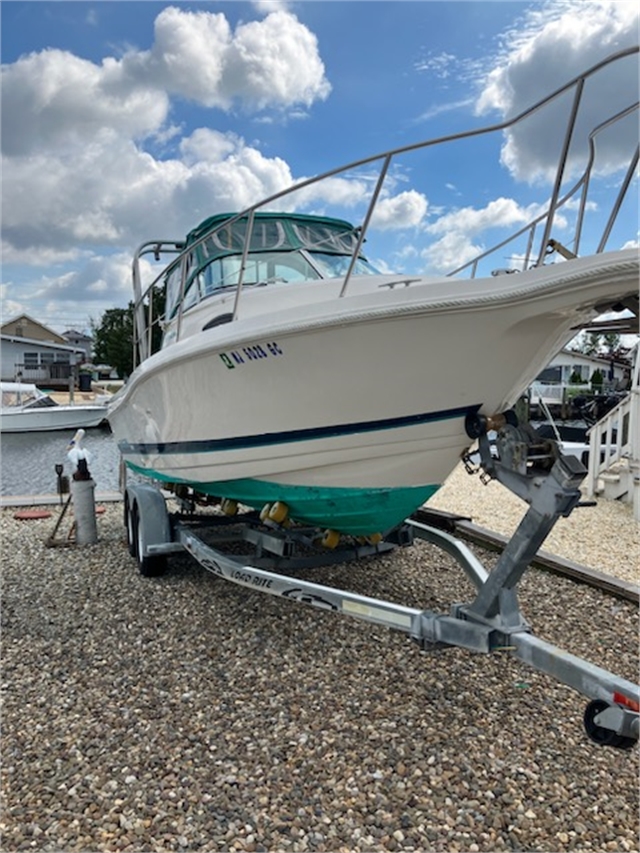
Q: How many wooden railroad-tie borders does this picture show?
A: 1